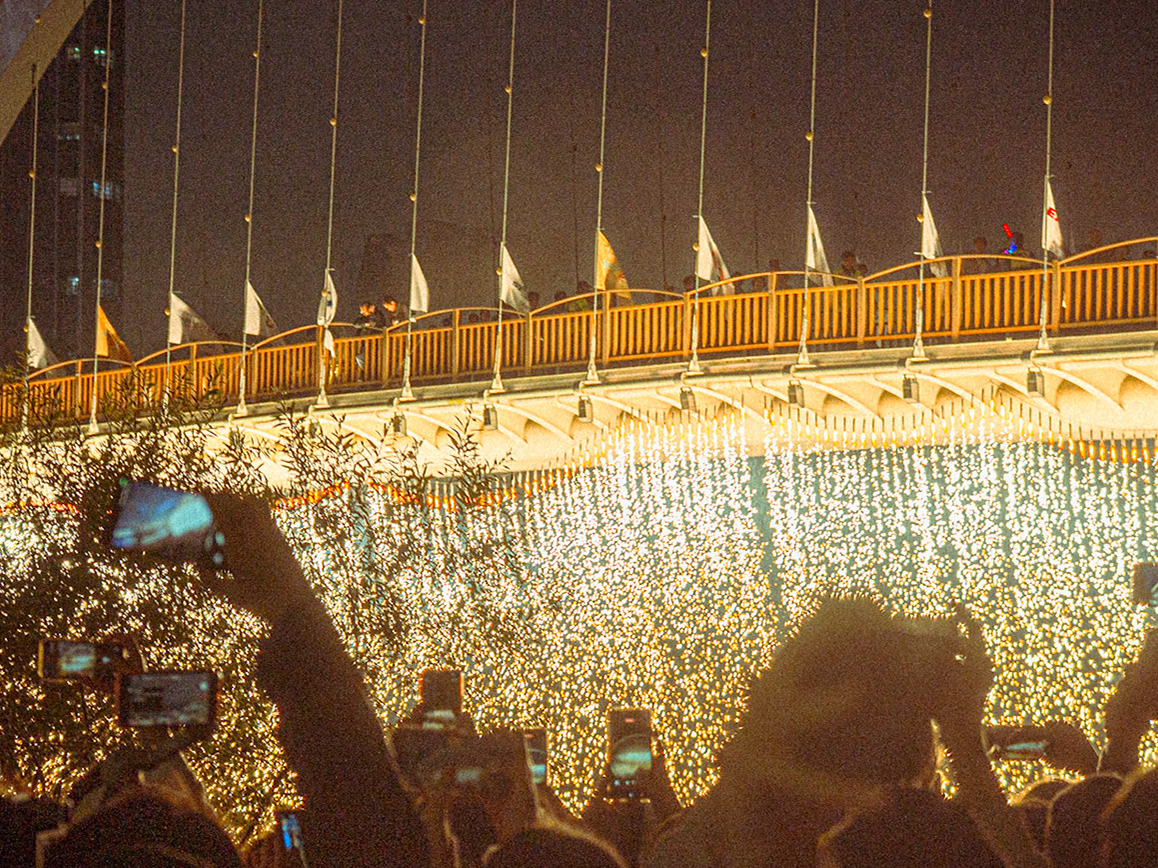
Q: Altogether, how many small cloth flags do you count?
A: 12